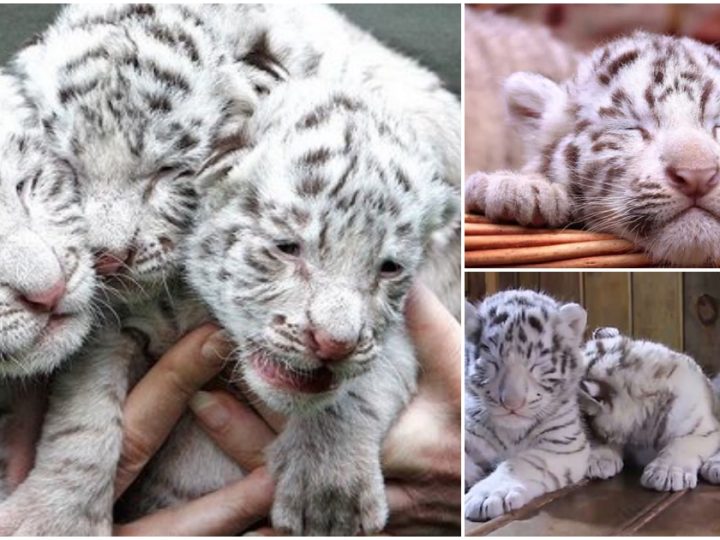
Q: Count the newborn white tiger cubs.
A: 6